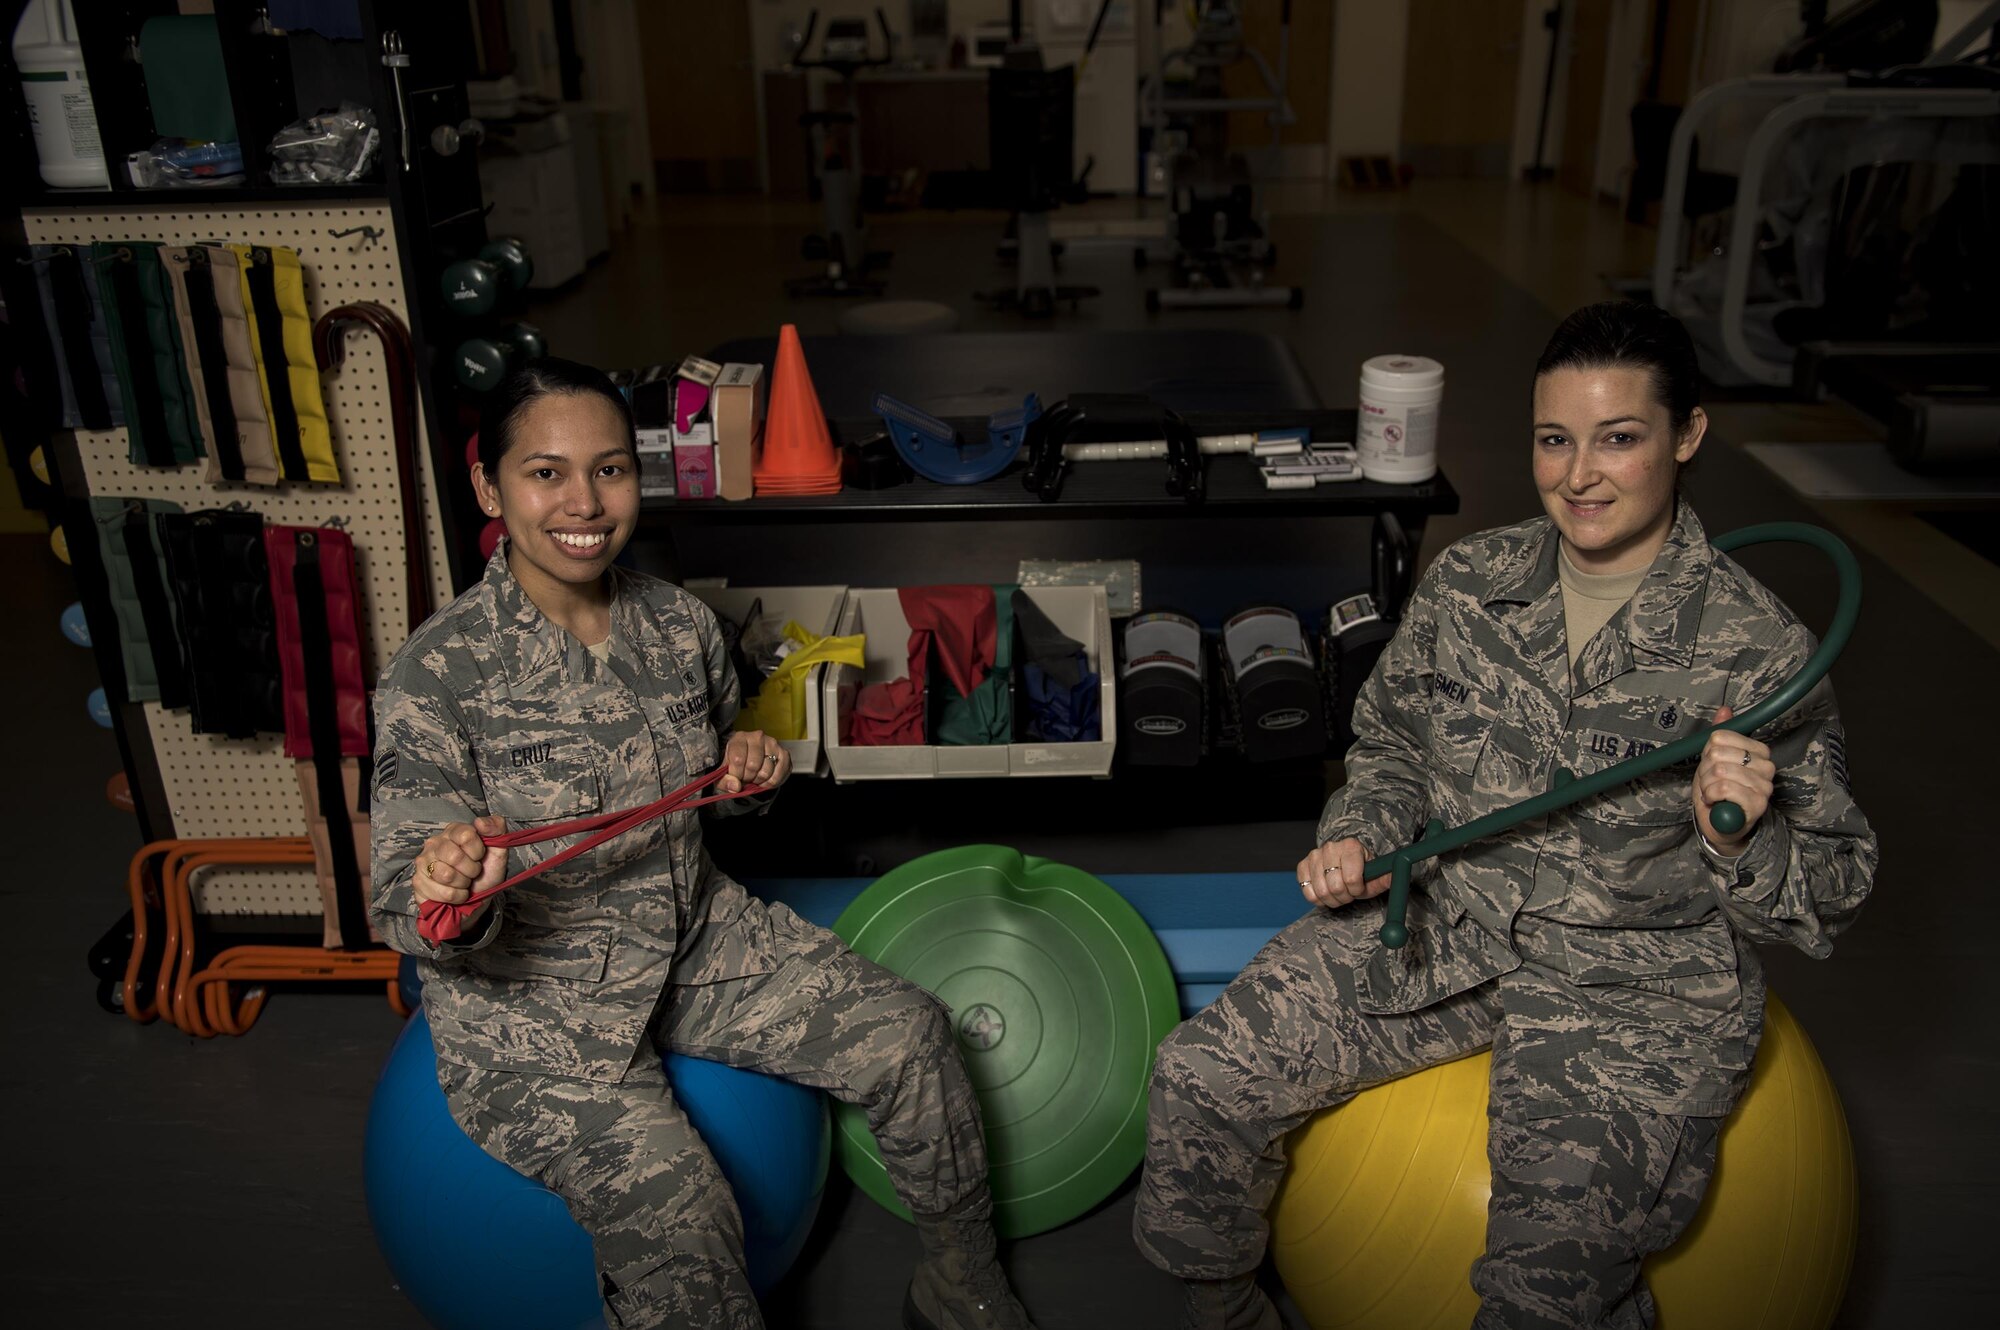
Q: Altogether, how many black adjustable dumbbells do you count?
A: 3